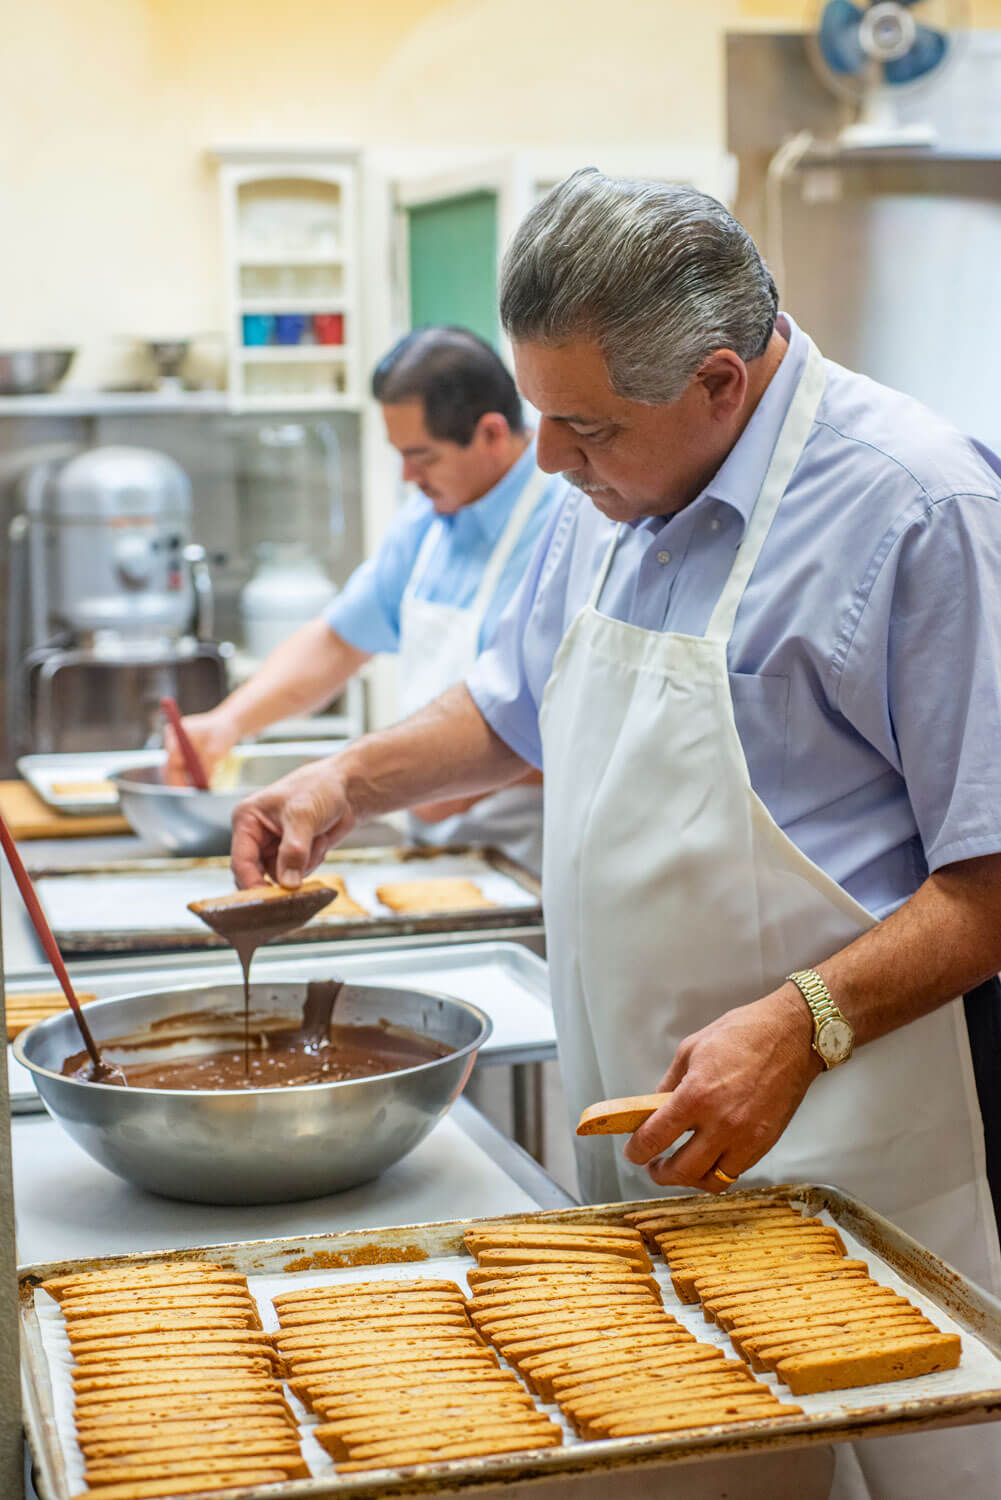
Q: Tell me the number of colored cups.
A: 3